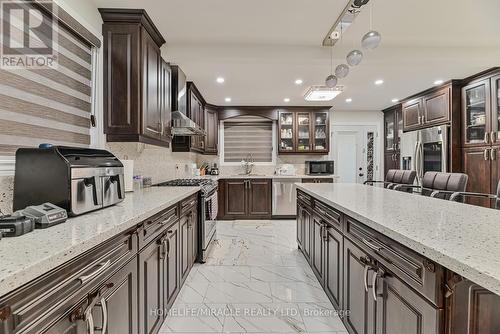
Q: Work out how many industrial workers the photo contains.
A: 0